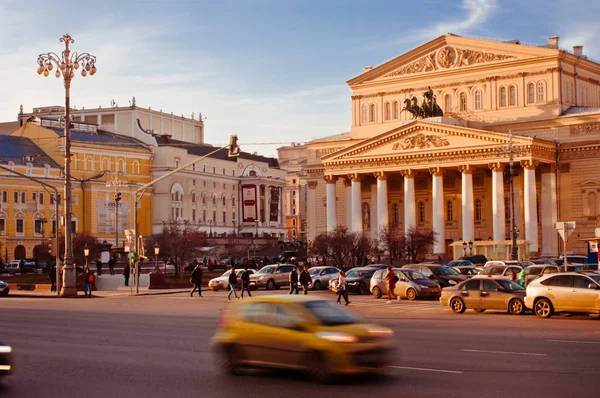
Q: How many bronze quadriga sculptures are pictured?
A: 1